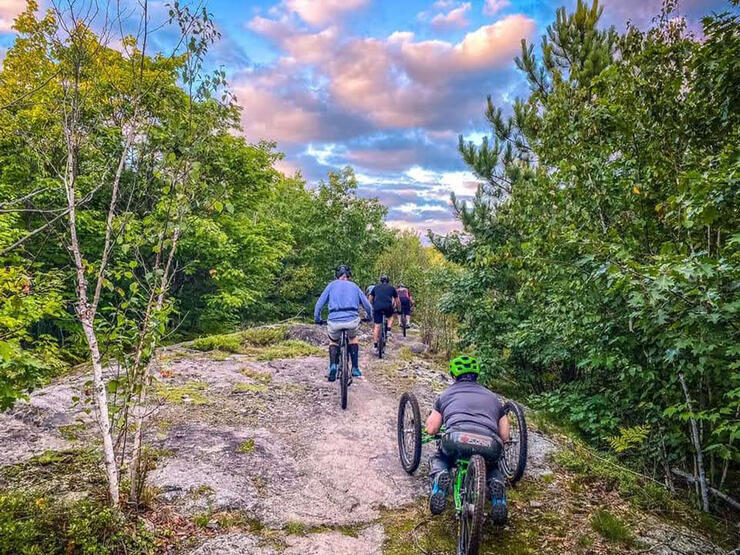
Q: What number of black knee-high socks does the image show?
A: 2